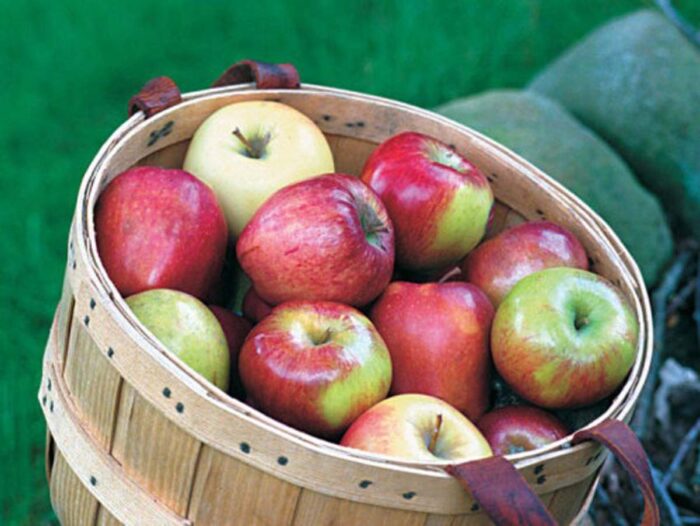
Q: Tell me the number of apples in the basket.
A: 13